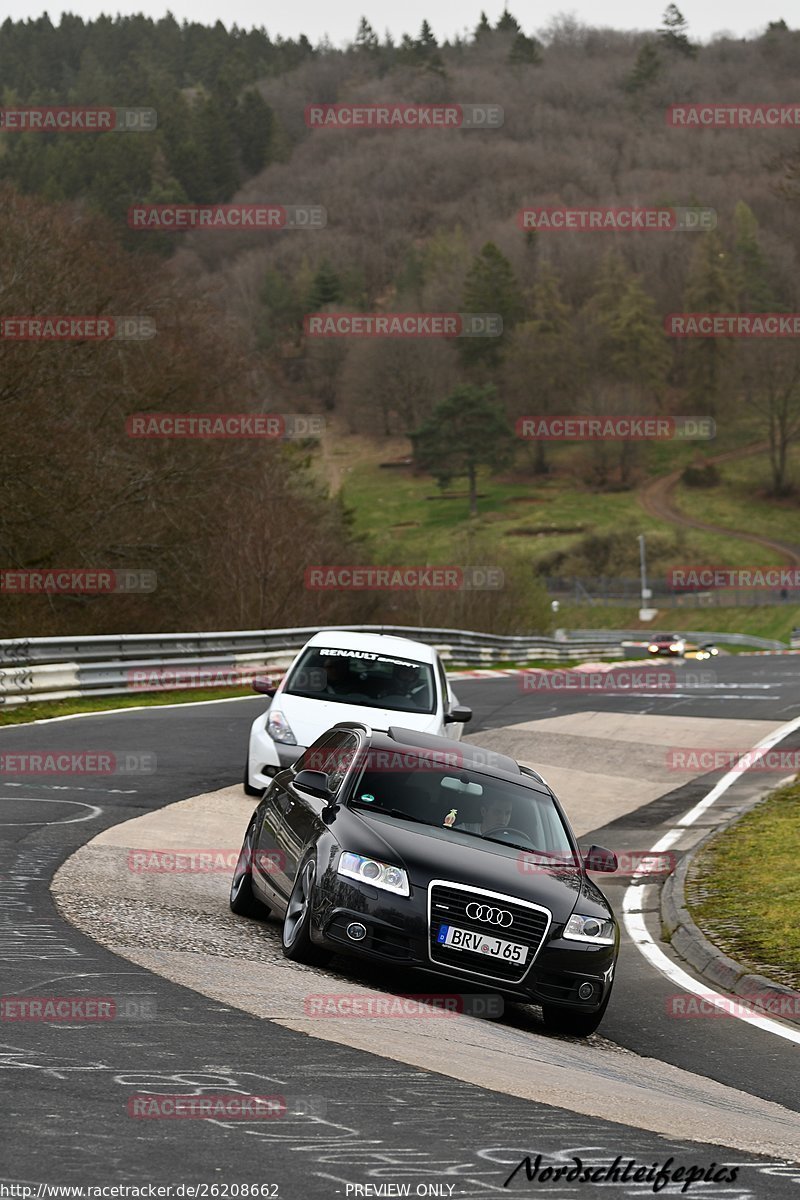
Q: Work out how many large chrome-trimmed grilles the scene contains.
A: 1